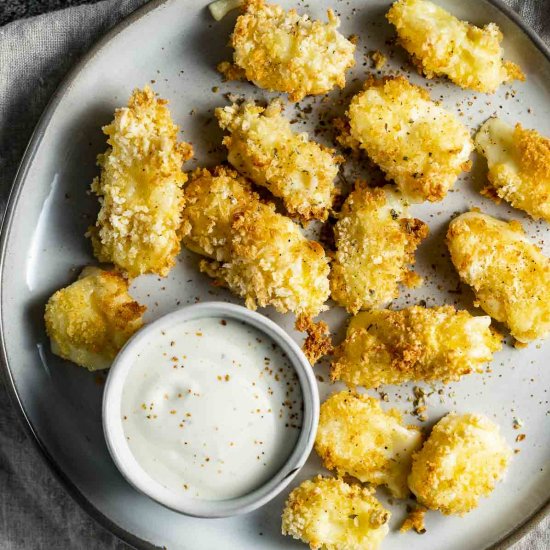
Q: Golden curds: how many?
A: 14